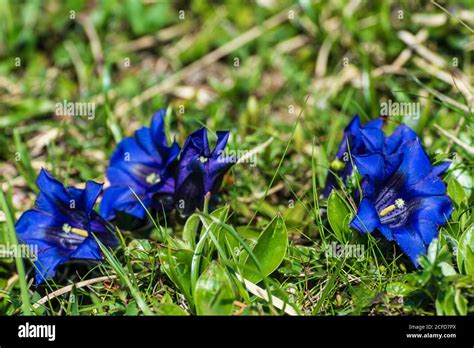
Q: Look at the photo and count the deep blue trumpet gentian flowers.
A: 5